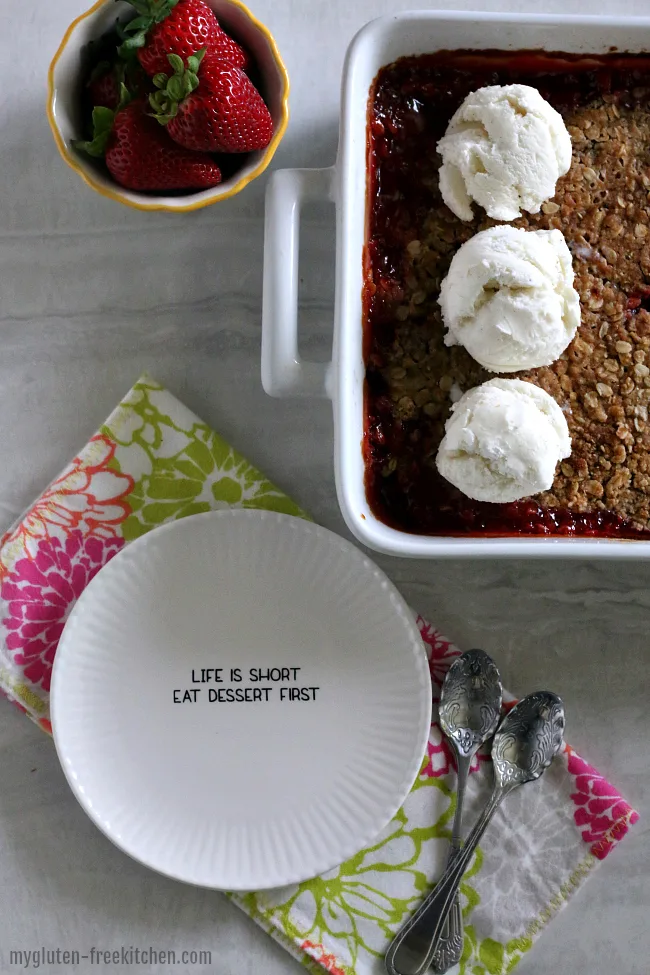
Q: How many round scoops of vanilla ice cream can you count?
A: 3